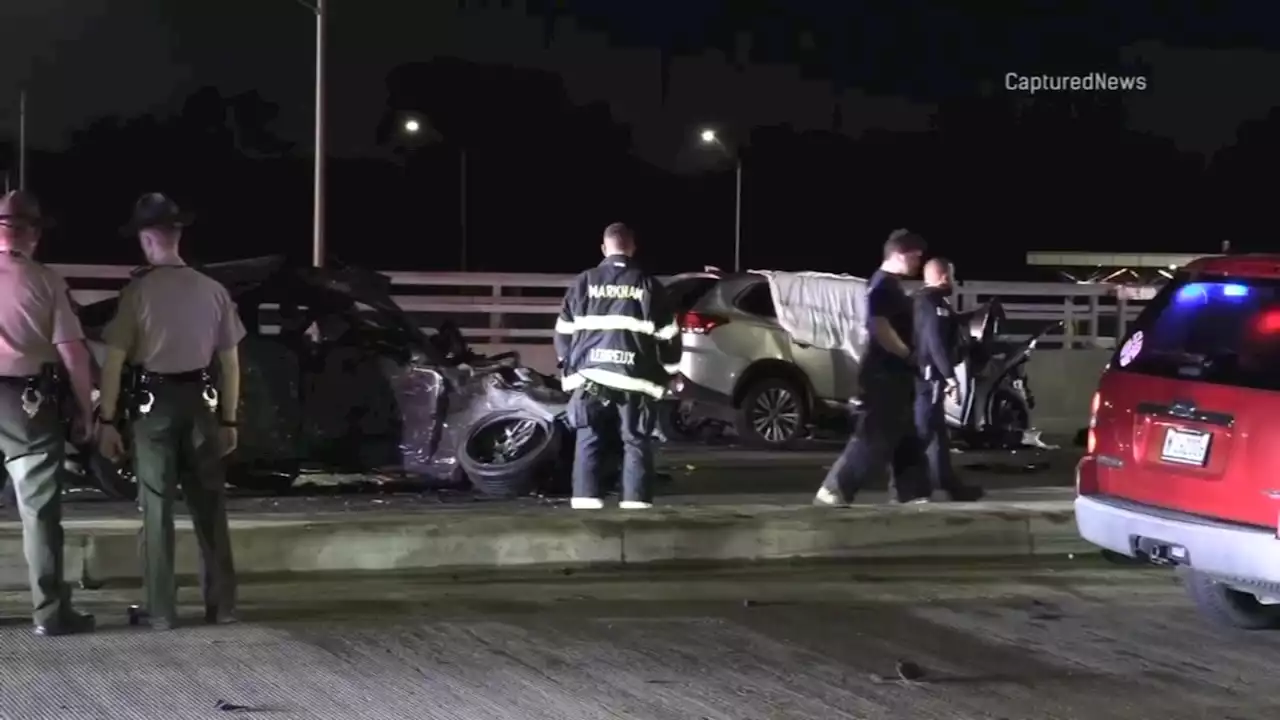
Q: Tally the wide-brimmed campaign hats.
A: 2